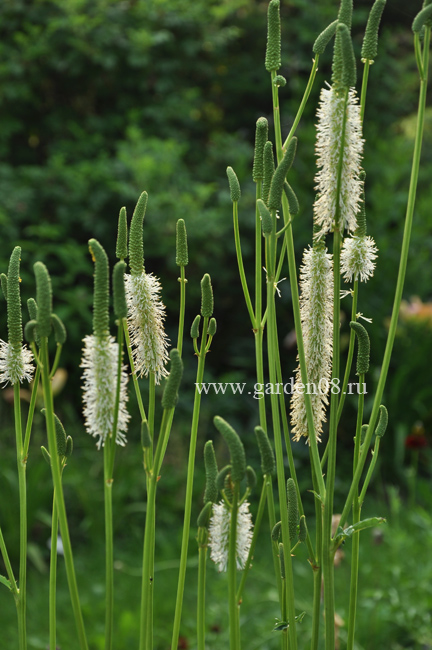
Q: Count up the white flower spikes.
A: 7